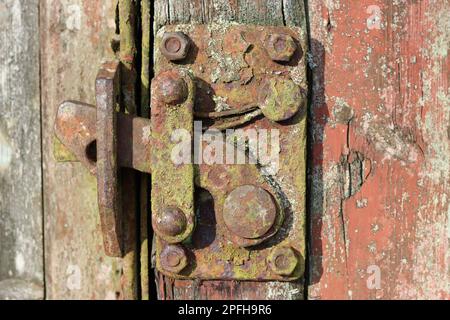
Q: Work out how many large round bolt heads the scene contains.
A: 2